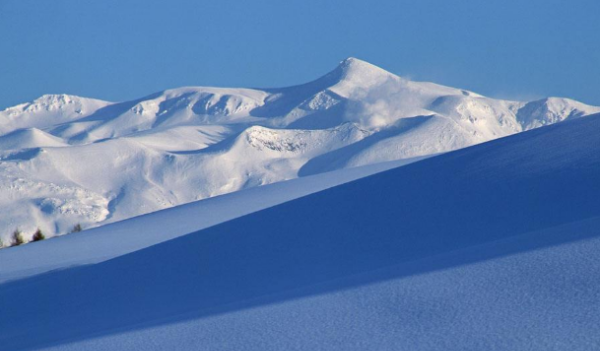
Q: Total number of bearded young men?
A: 0